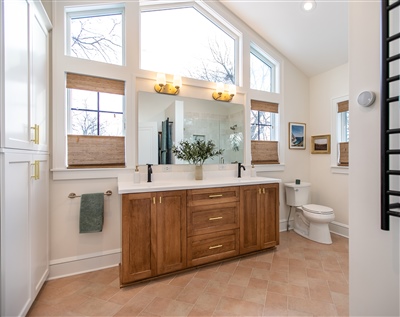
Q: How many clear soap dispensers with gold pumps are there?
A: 2